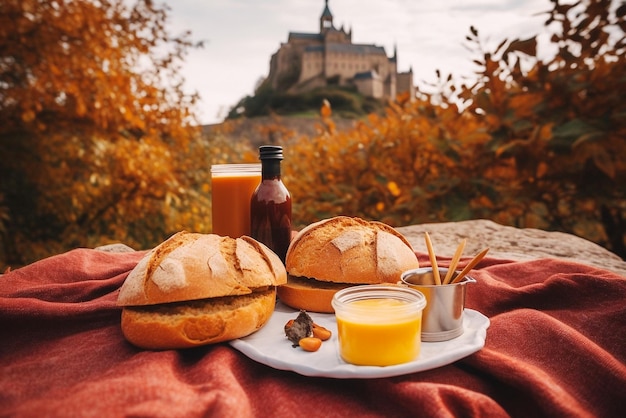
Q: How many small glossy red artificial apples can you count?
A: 0